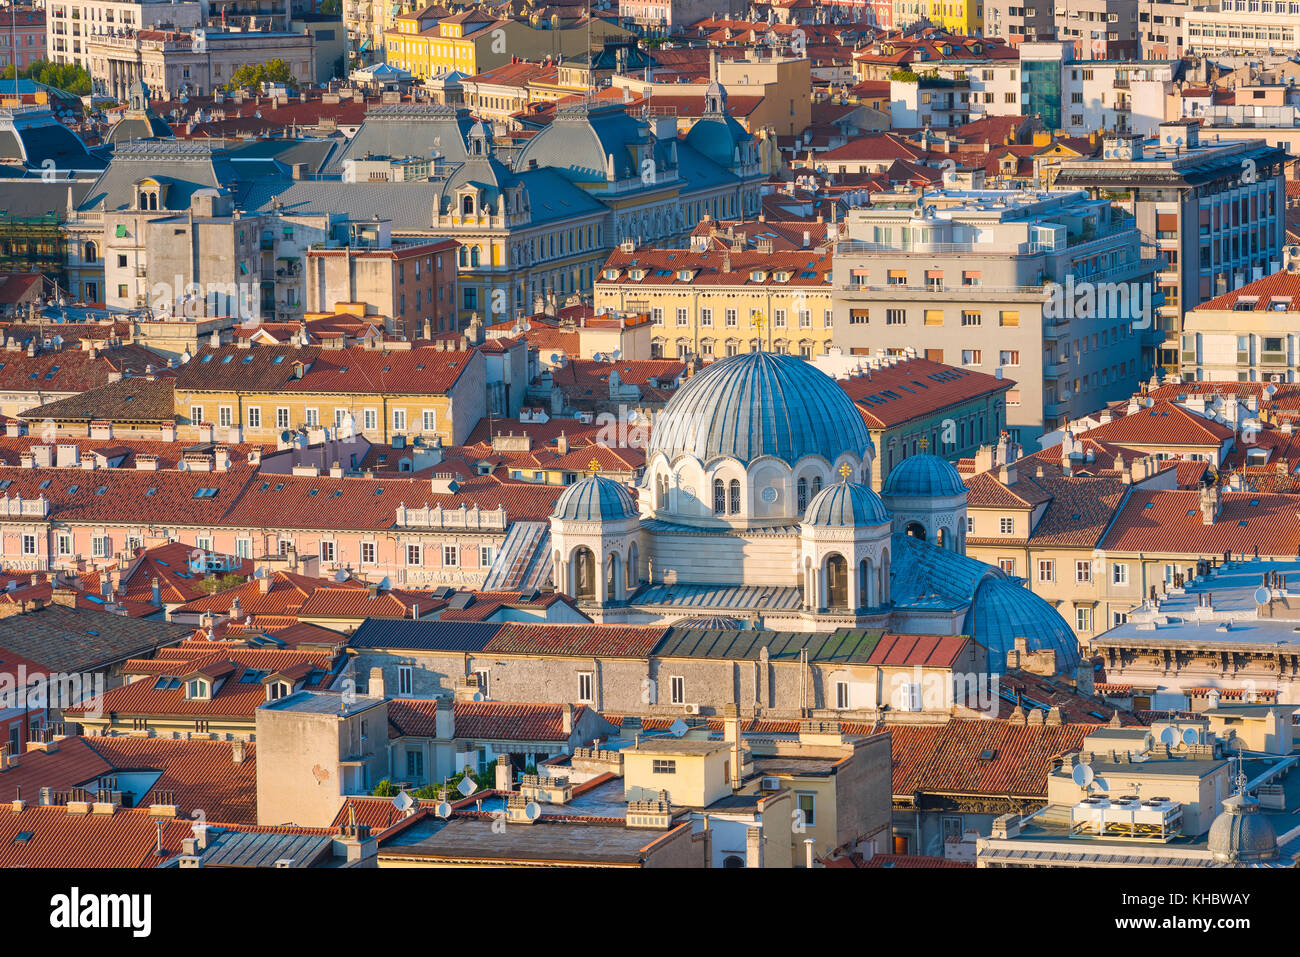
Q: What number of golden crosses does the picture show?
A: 4